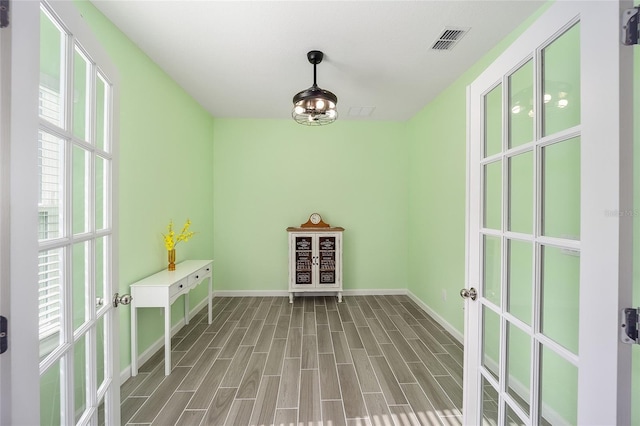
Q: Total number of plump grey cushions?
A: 0